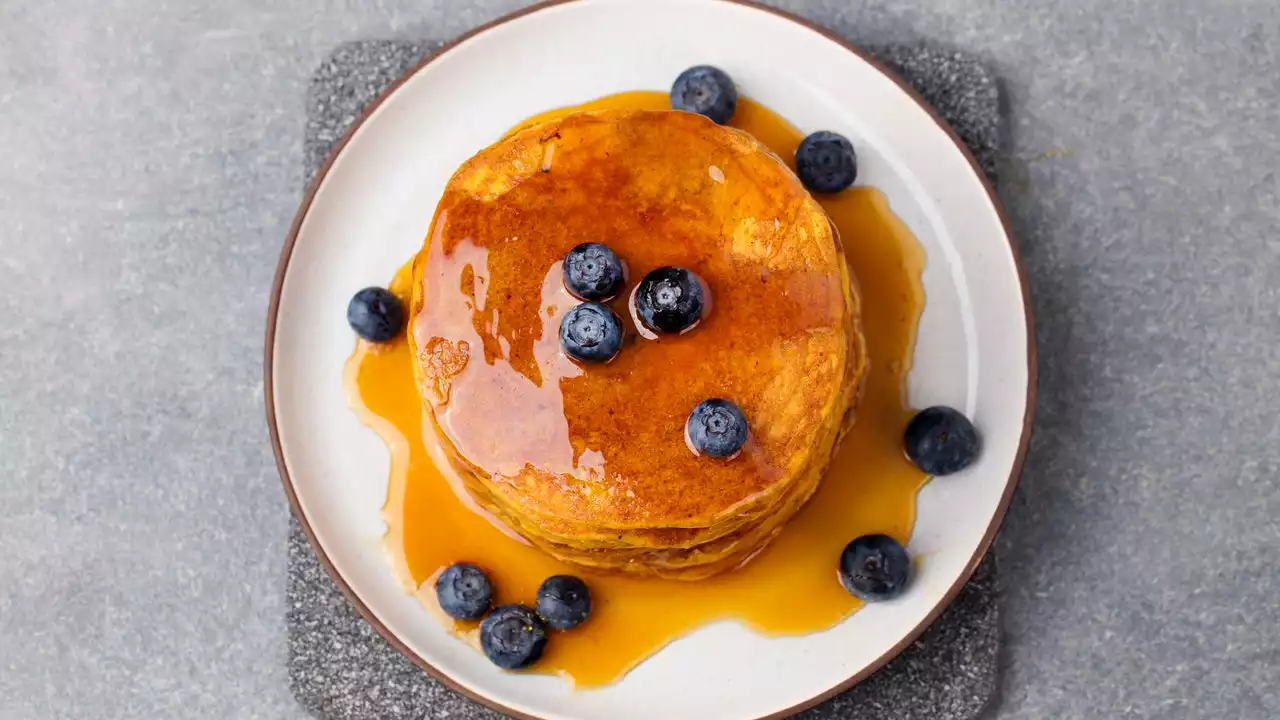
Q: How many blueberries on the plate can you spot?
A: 12